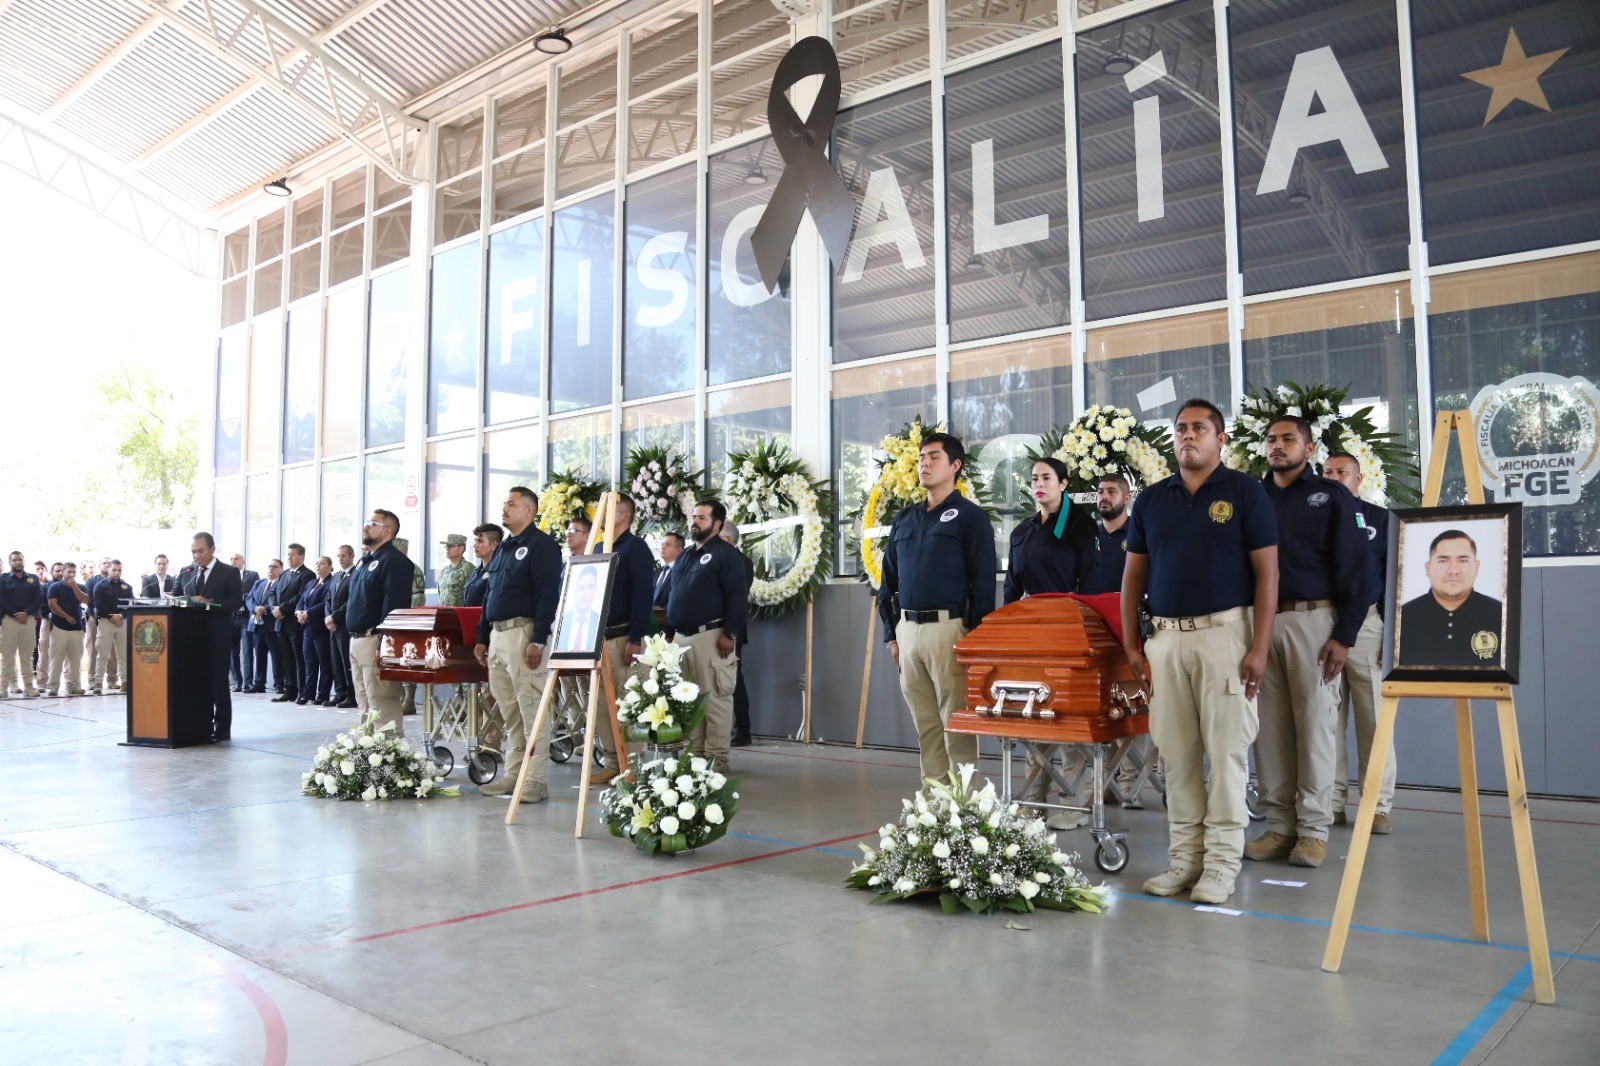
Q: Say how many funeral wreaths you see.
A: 6